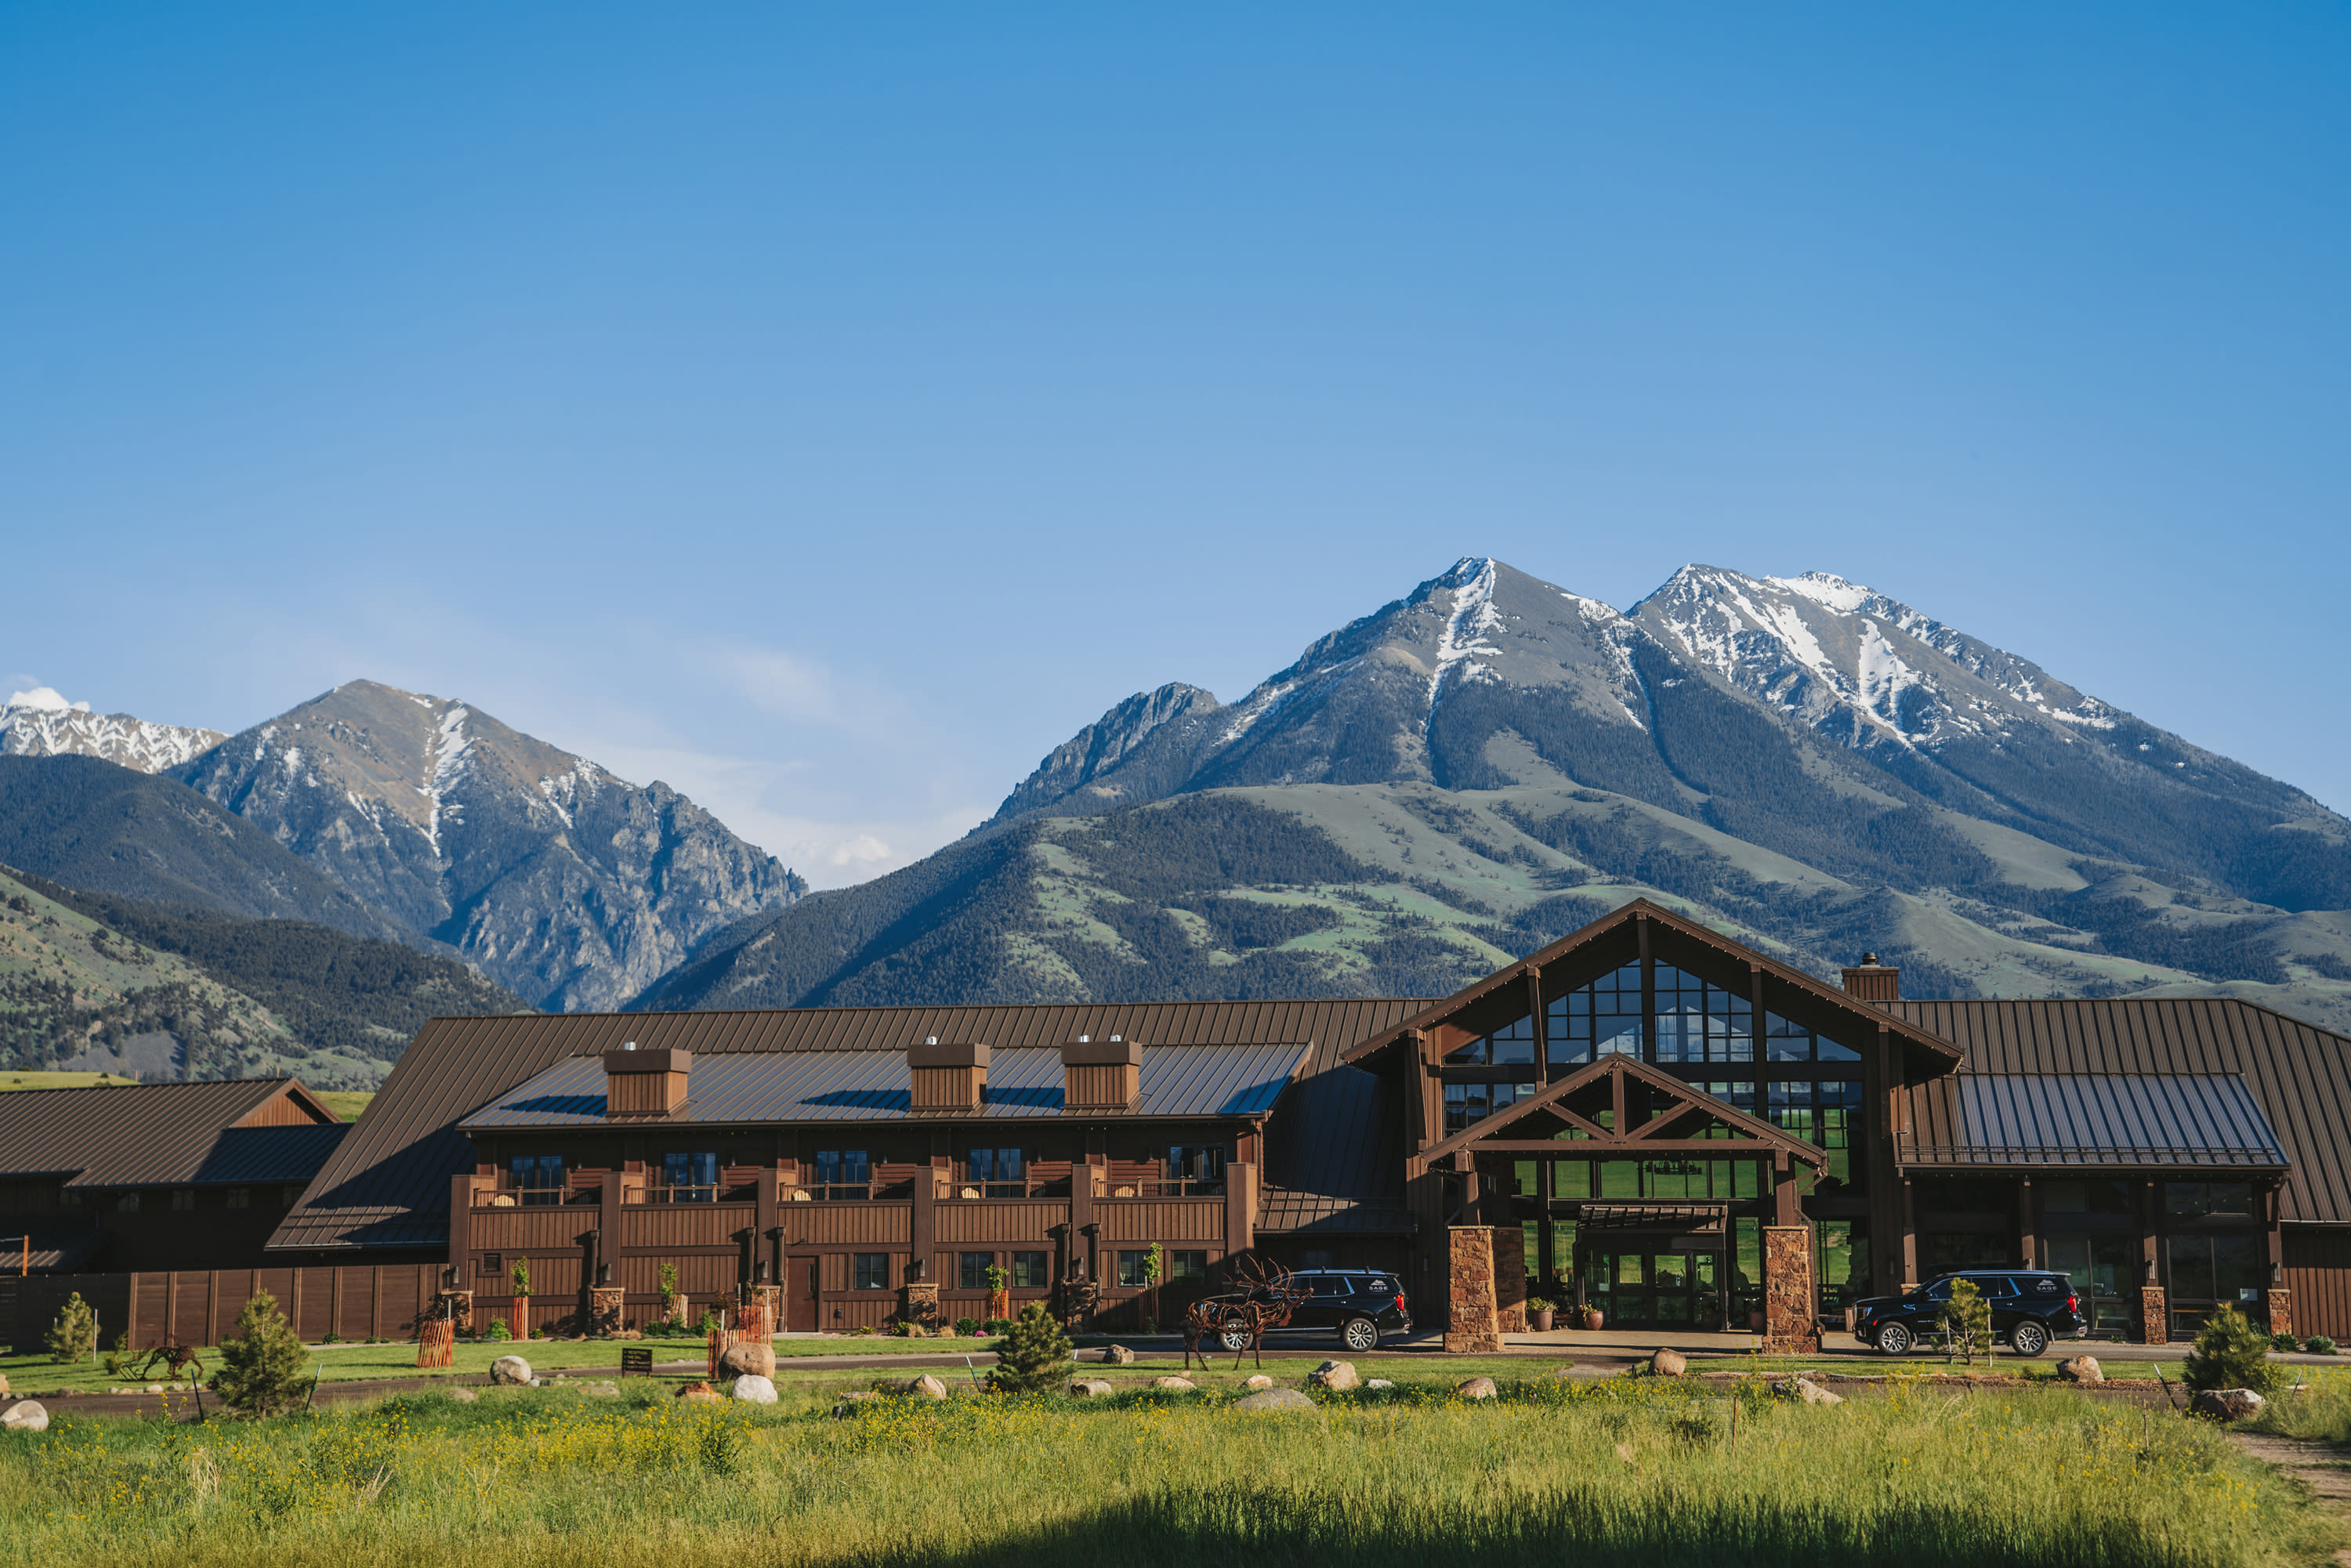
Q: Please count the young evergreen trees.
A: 5